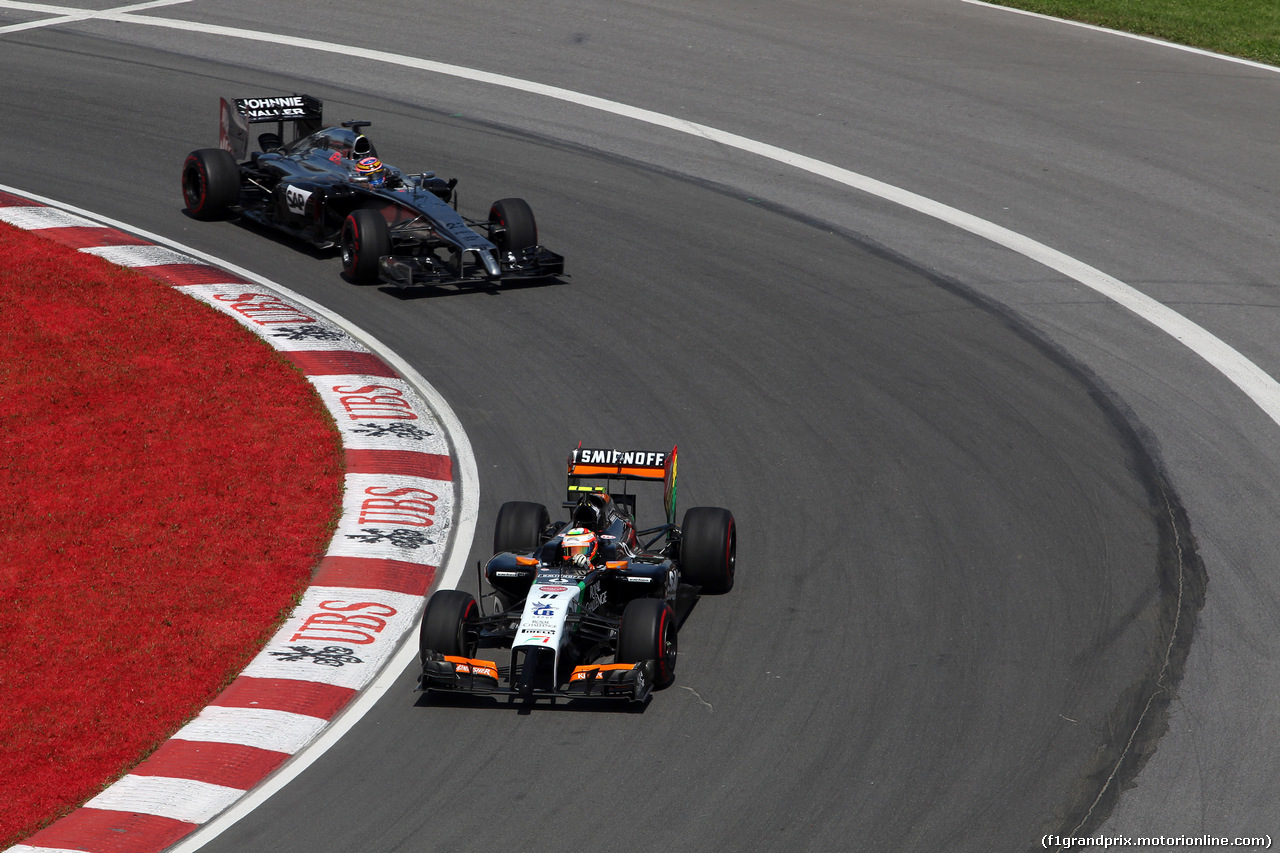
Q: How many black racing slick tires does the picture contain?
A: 7